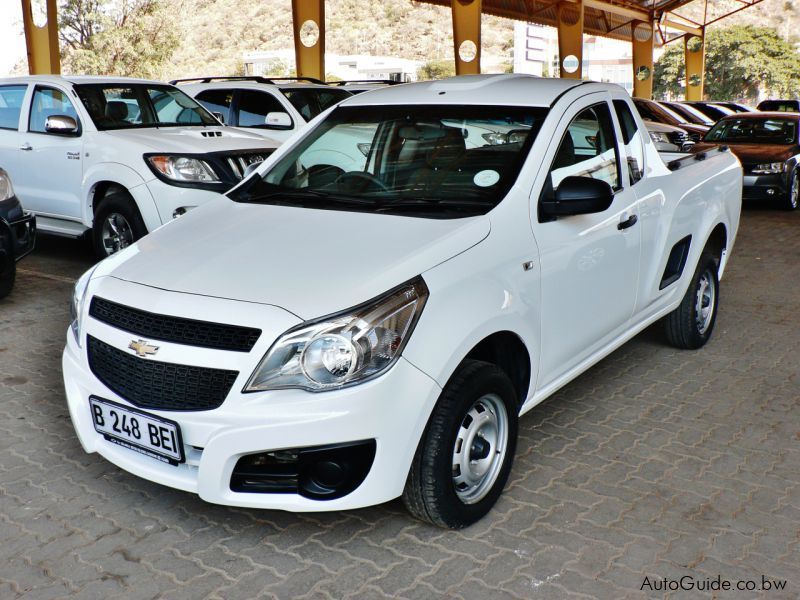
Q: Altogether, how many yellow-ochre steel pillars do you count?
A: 6